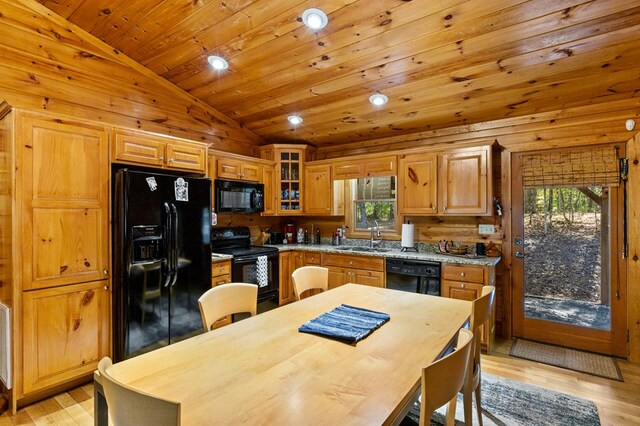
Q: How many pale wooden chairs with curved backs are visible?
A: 5